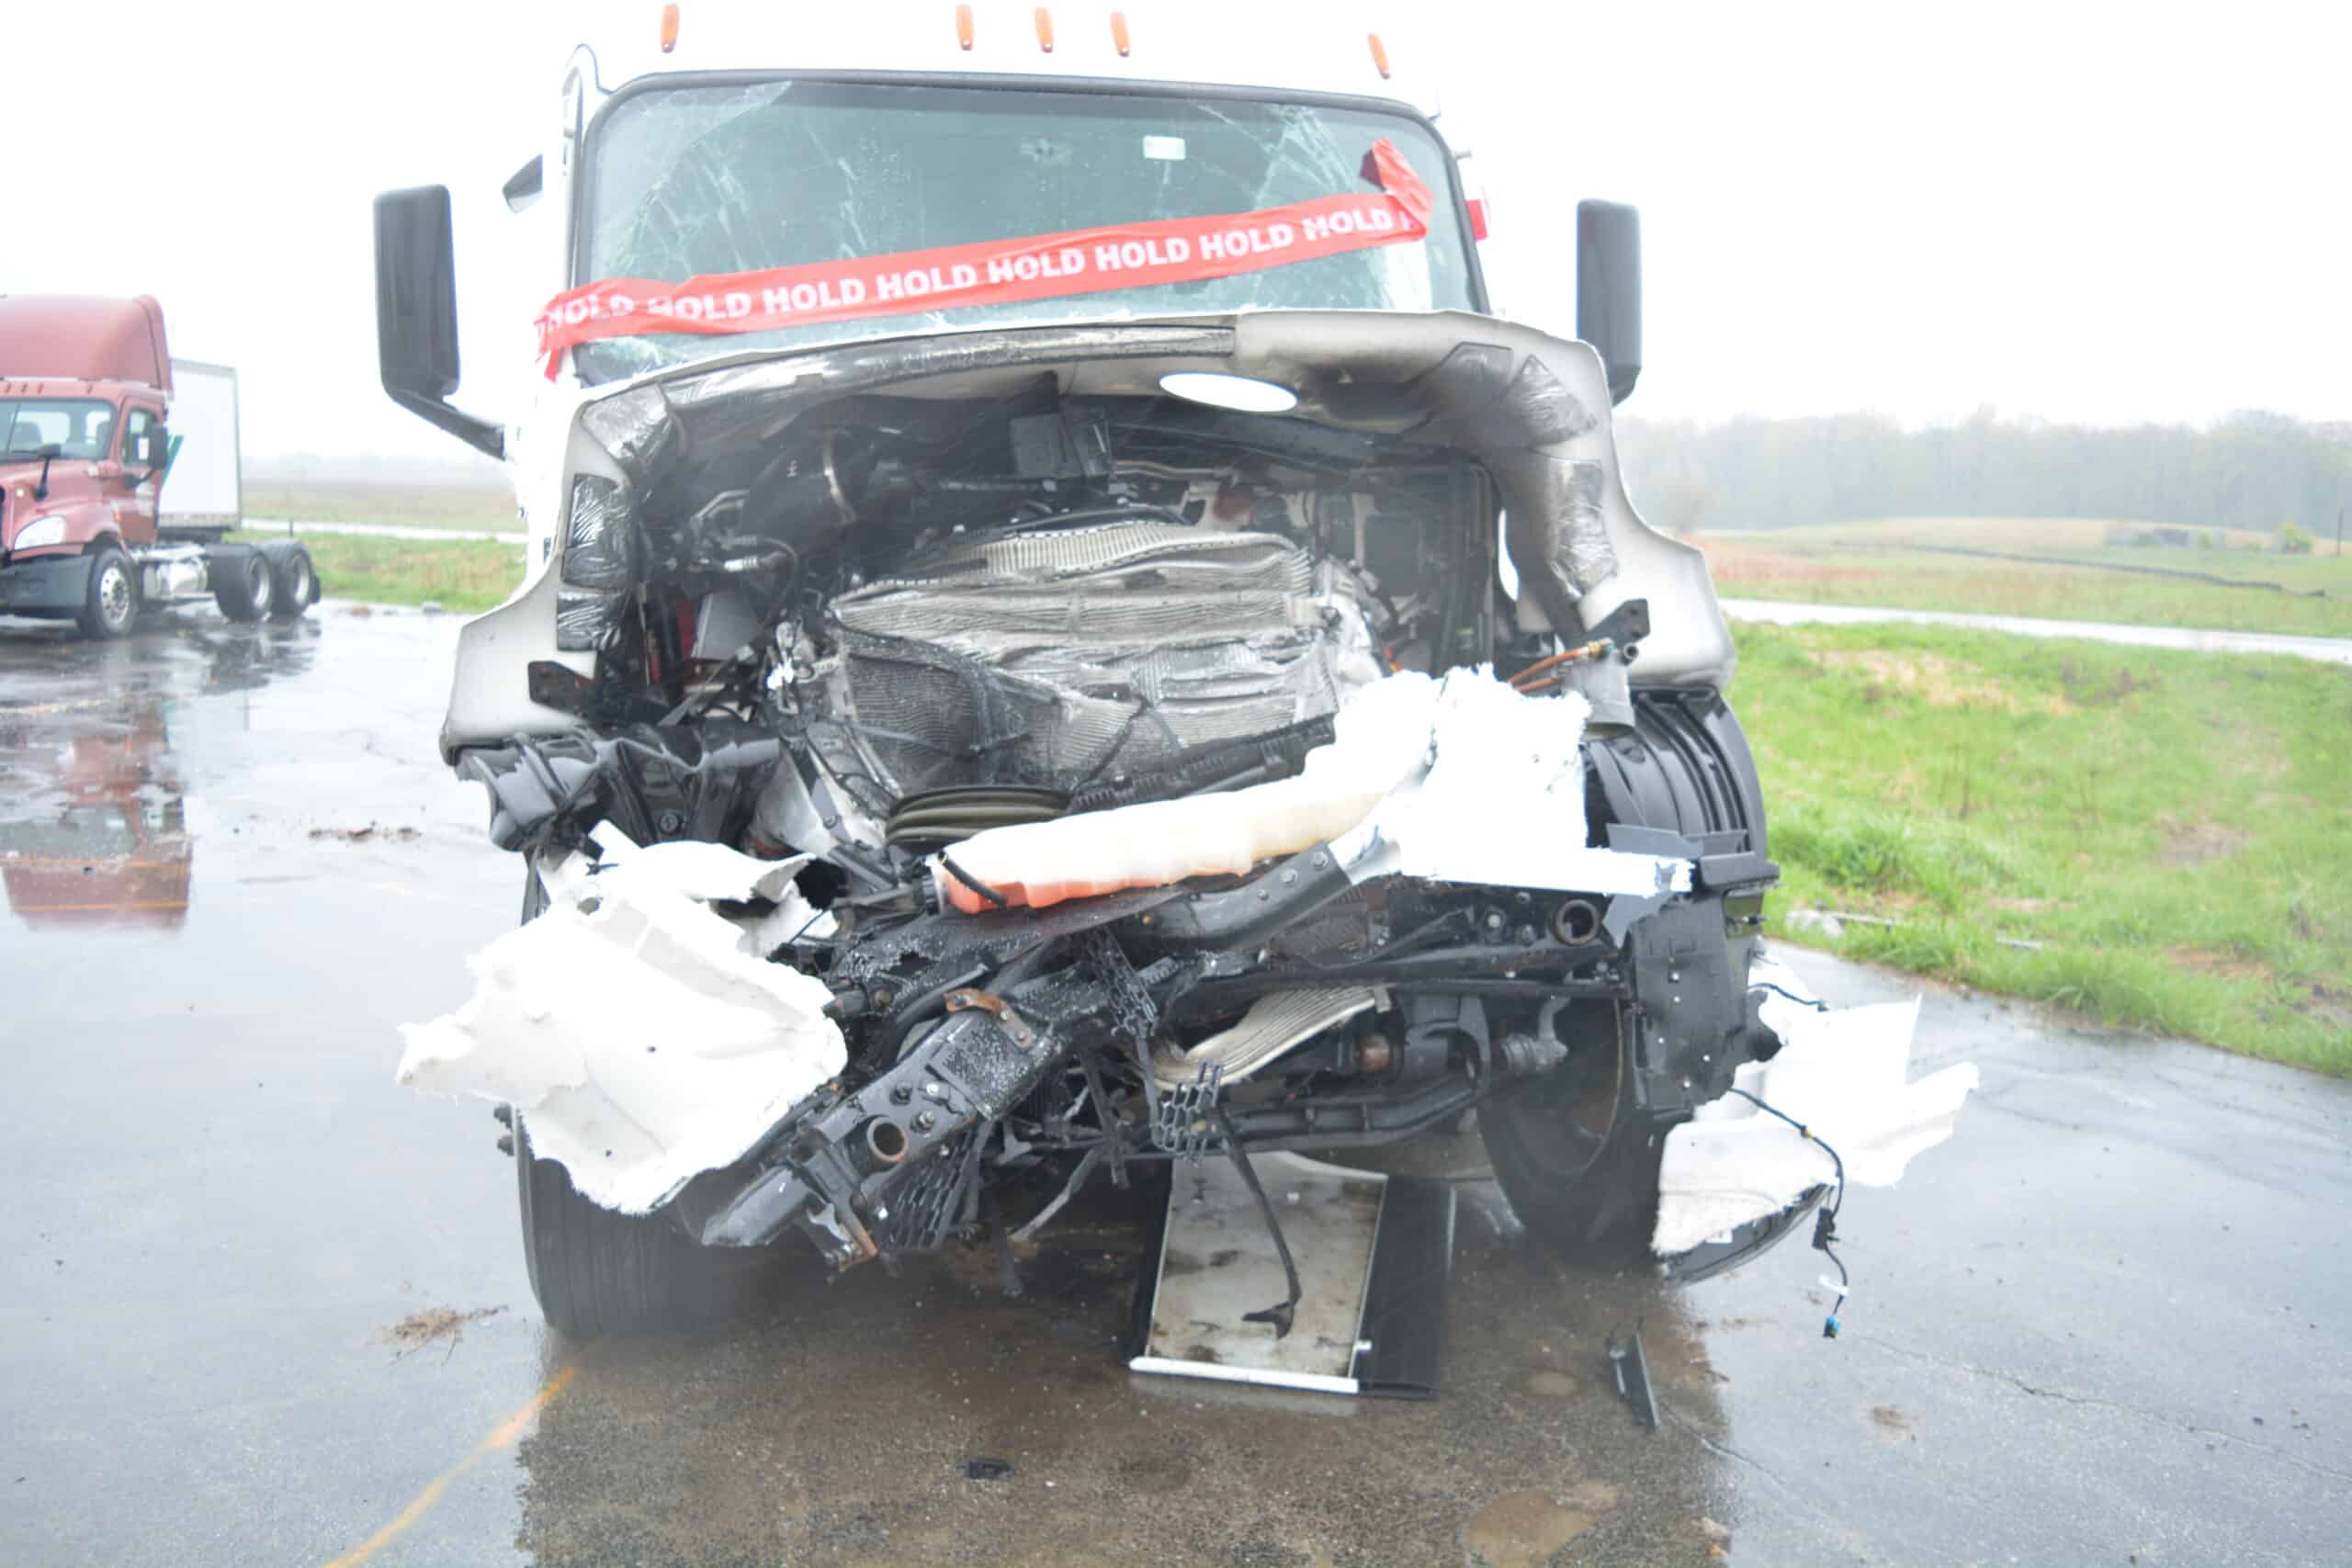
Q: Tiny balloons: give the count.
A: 0